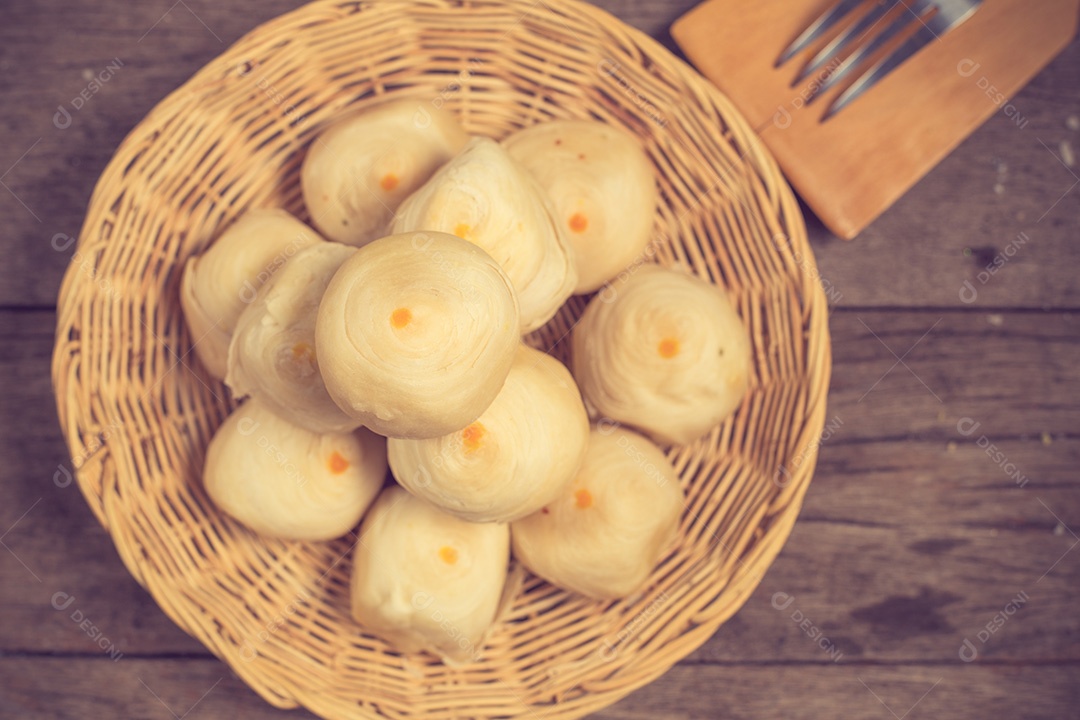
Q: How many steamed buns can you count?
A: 11